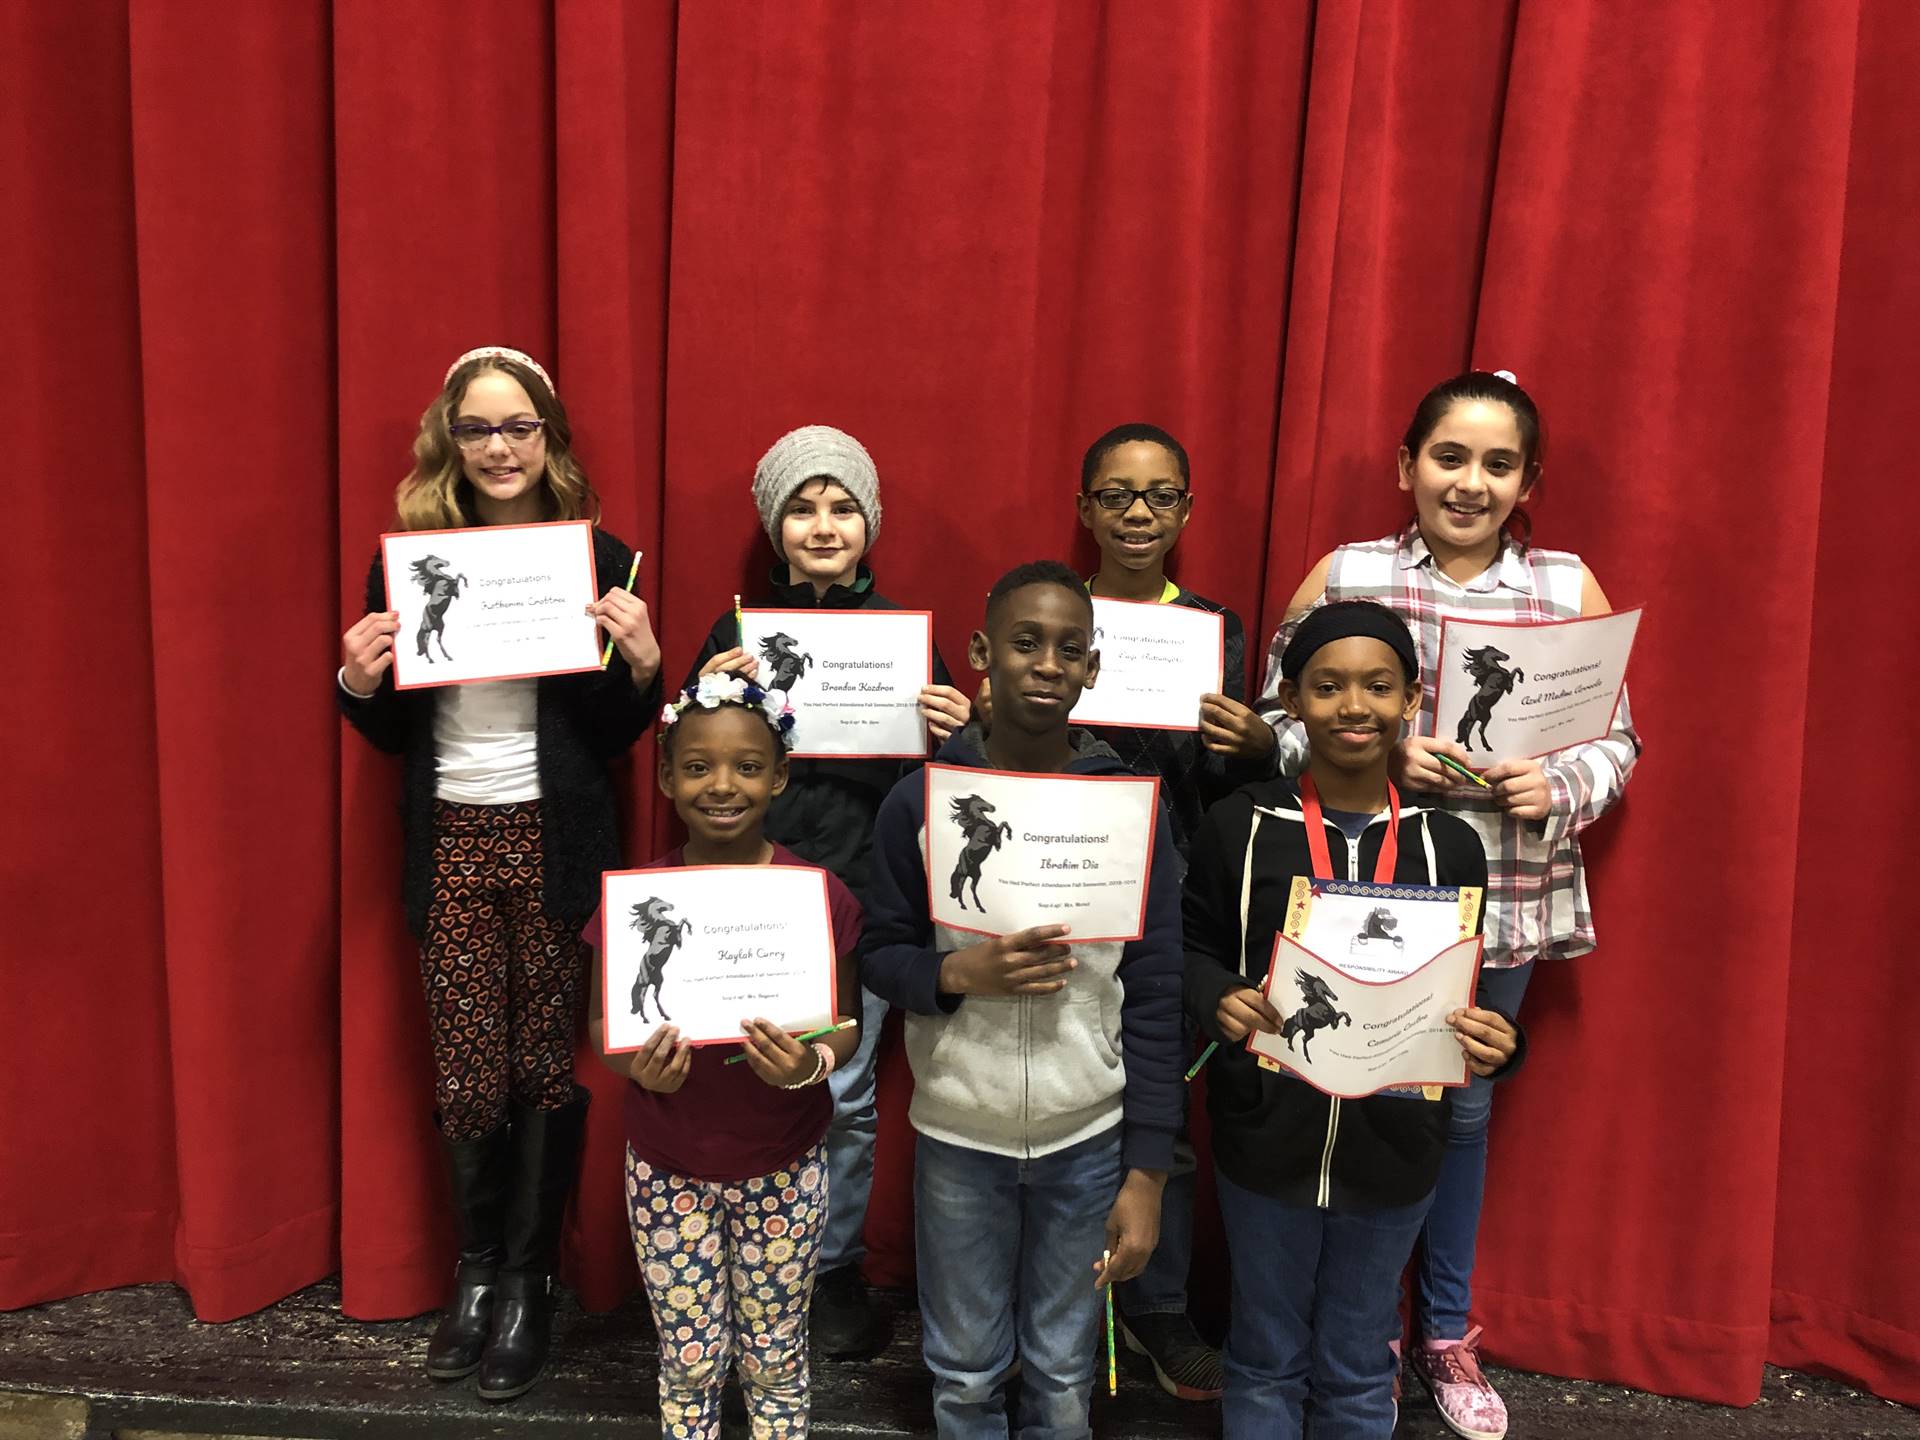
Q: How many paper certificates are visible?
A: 8